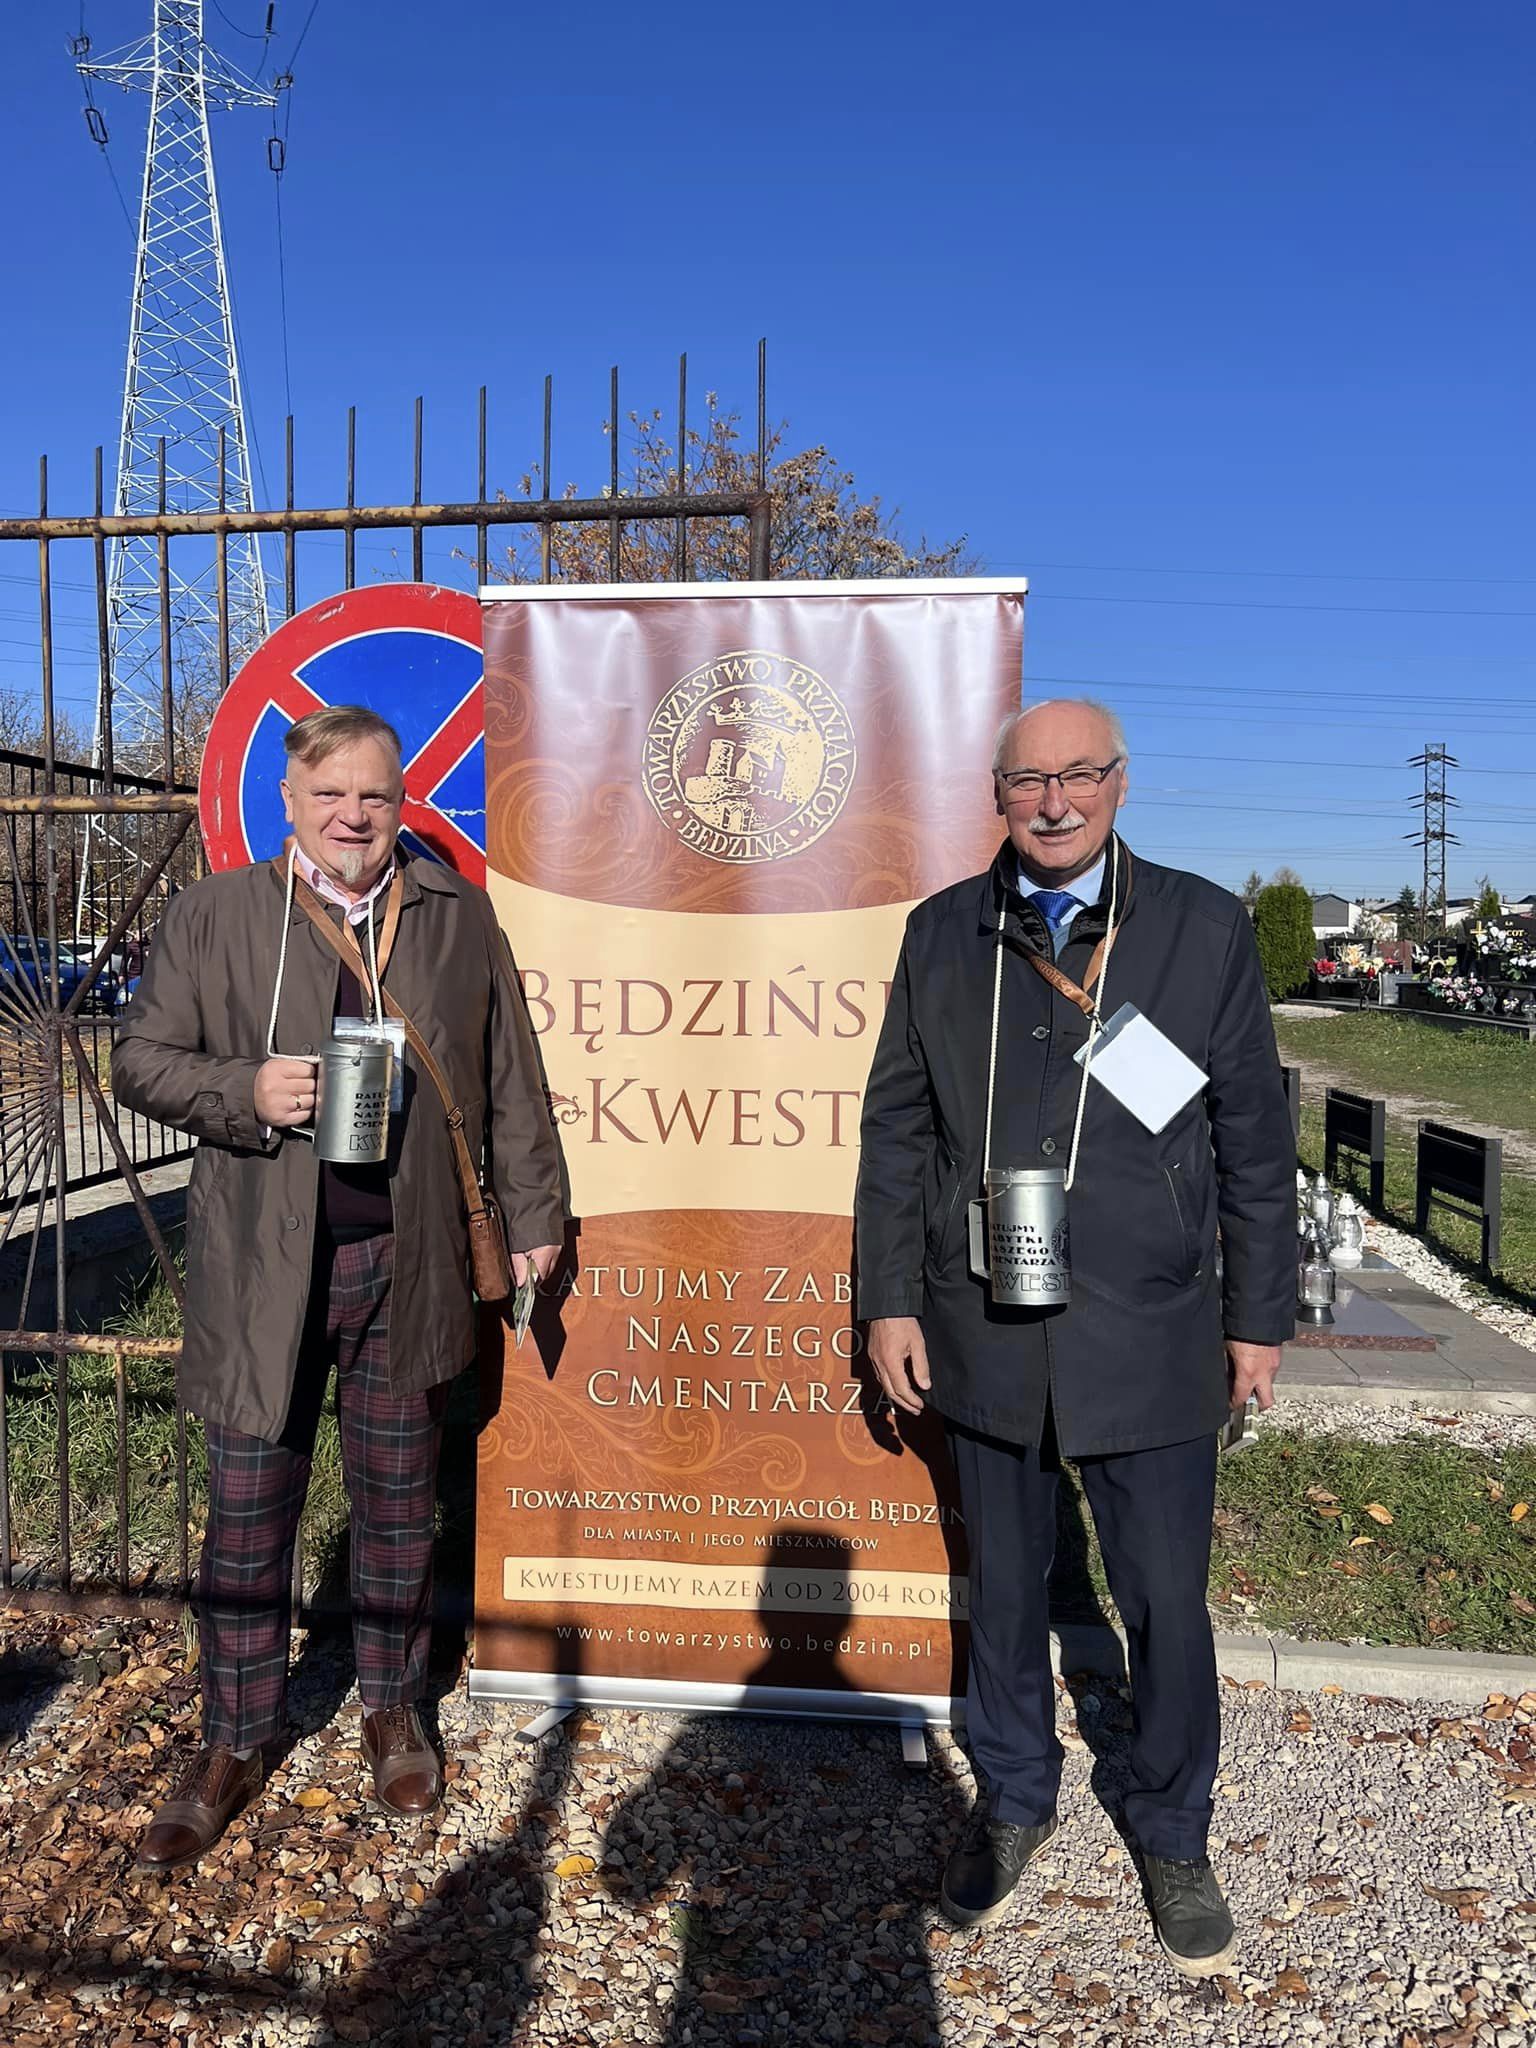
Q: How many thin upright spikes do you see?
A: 12